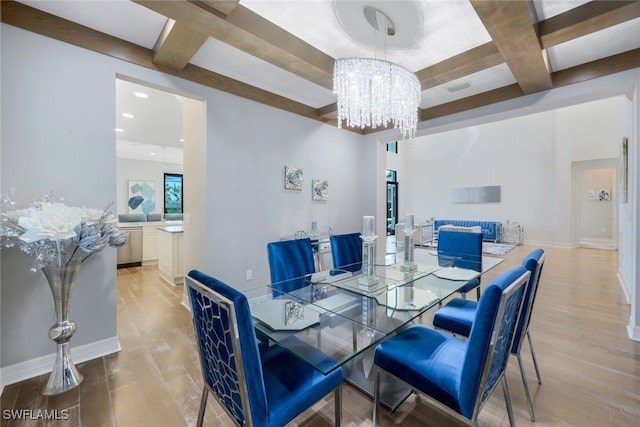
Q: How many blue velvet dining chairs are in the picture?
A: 6